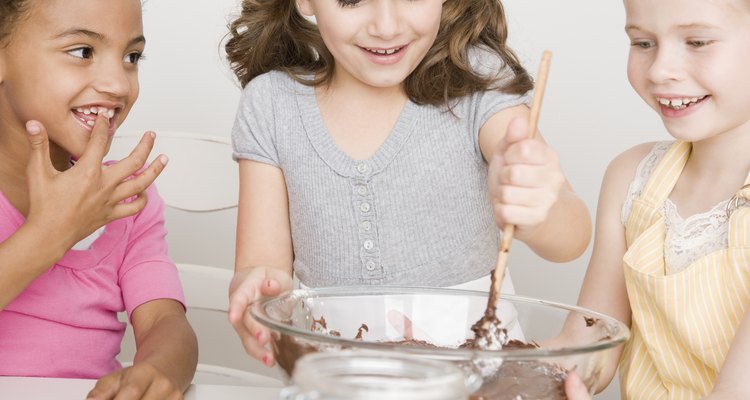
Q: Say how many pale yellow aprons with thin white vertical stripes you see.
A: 1